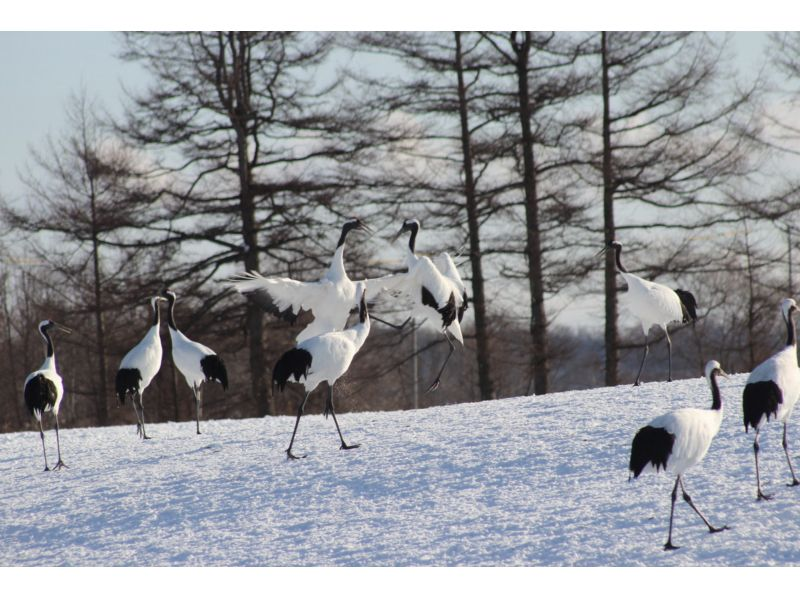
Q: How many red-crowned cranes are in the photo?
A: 9